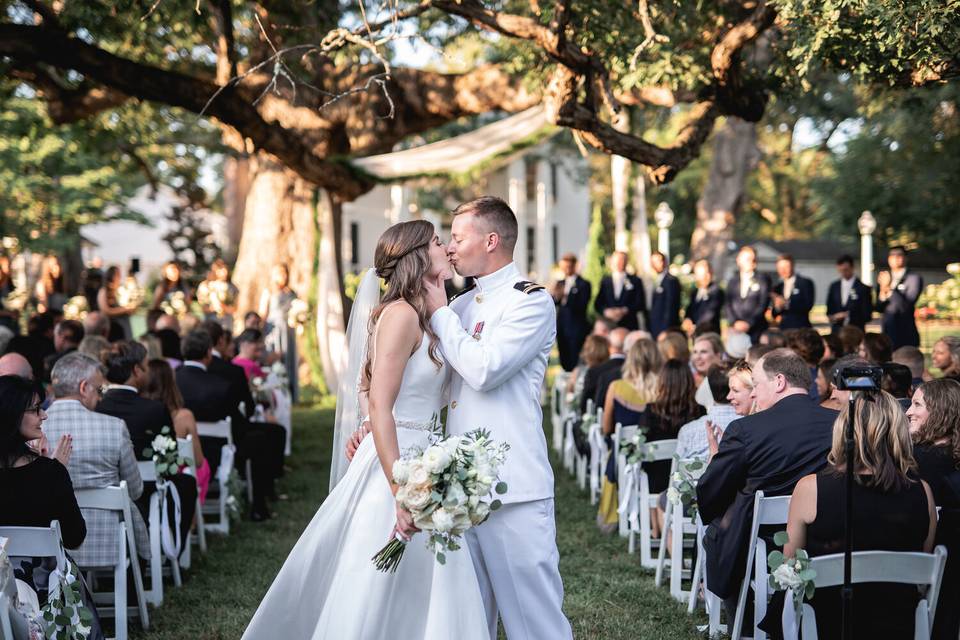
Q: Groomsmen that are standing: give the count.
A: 8